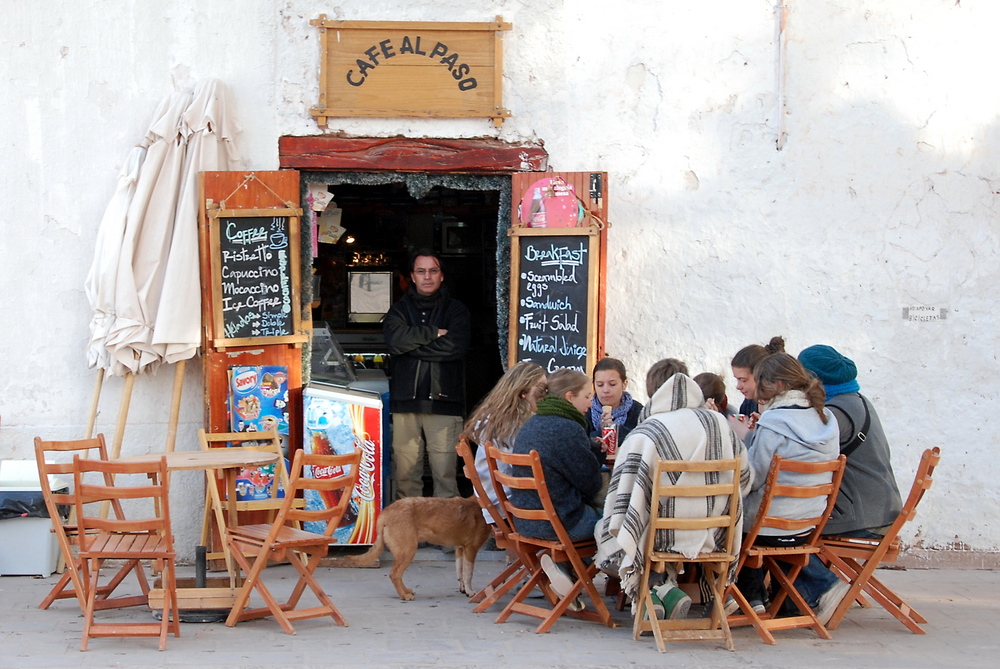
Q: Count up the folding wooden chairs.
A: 9